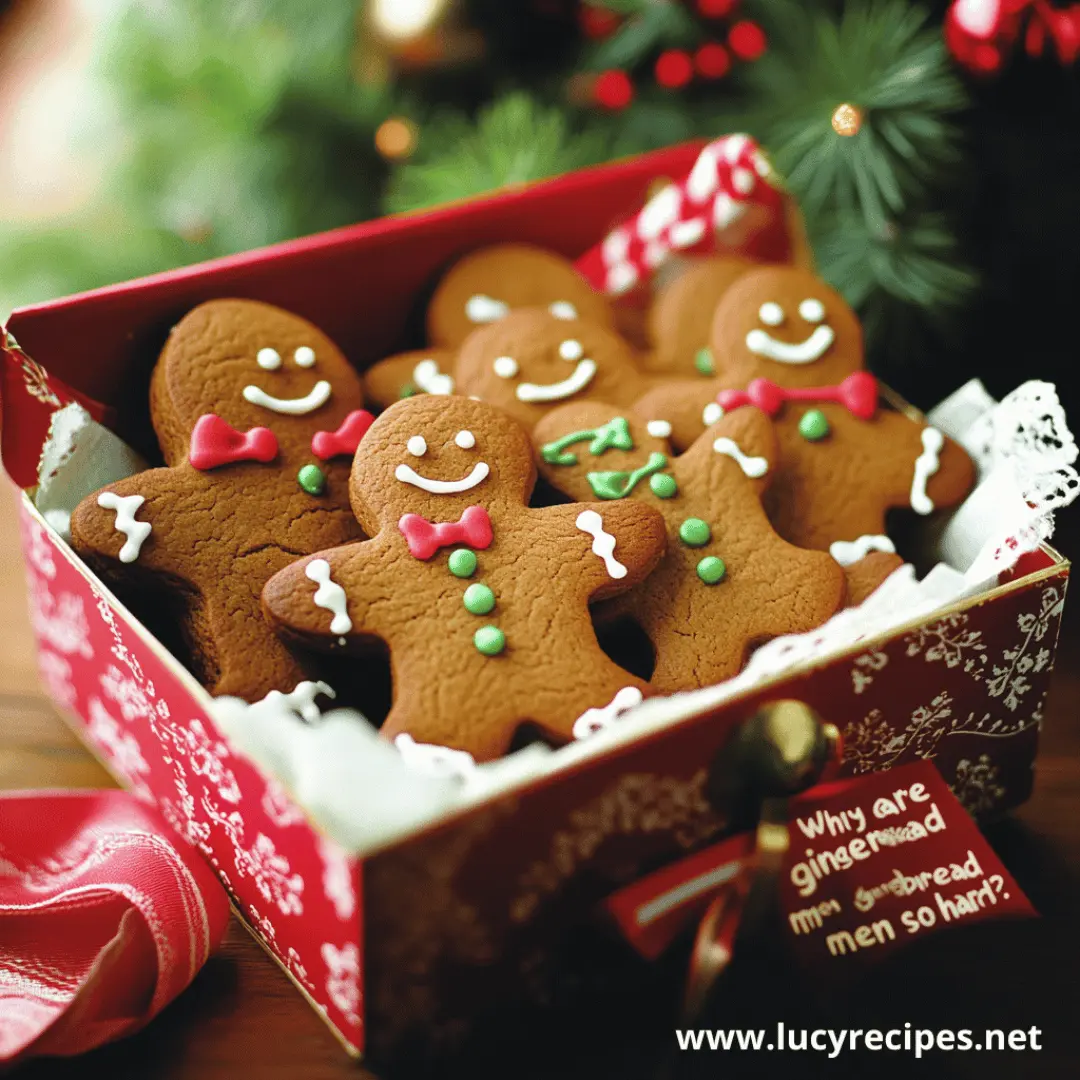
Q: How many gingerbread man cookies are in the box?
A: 7